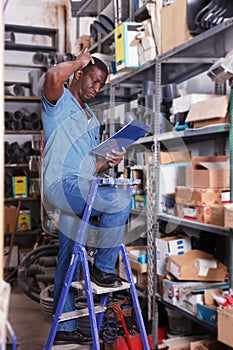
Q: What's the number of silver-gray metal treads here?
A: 3